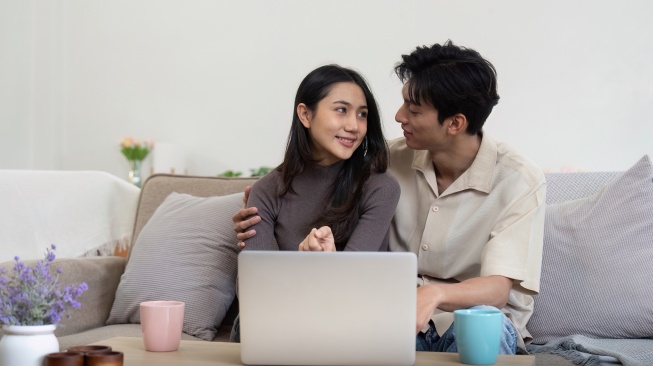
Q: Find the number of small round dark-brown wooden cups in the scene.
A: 3